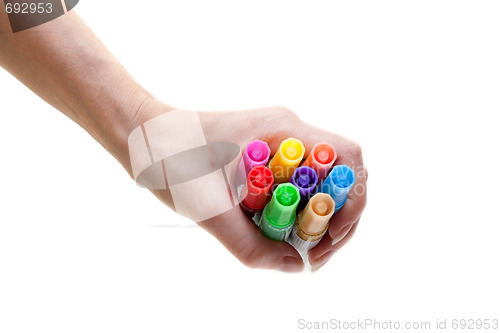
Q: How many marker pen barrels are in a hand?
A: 8